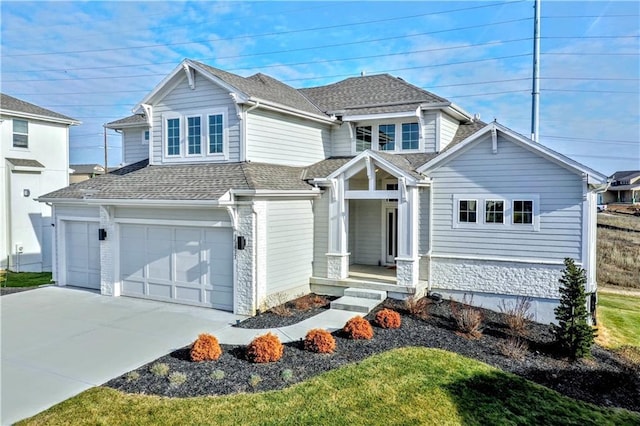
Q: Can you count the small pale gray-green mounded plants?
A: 6